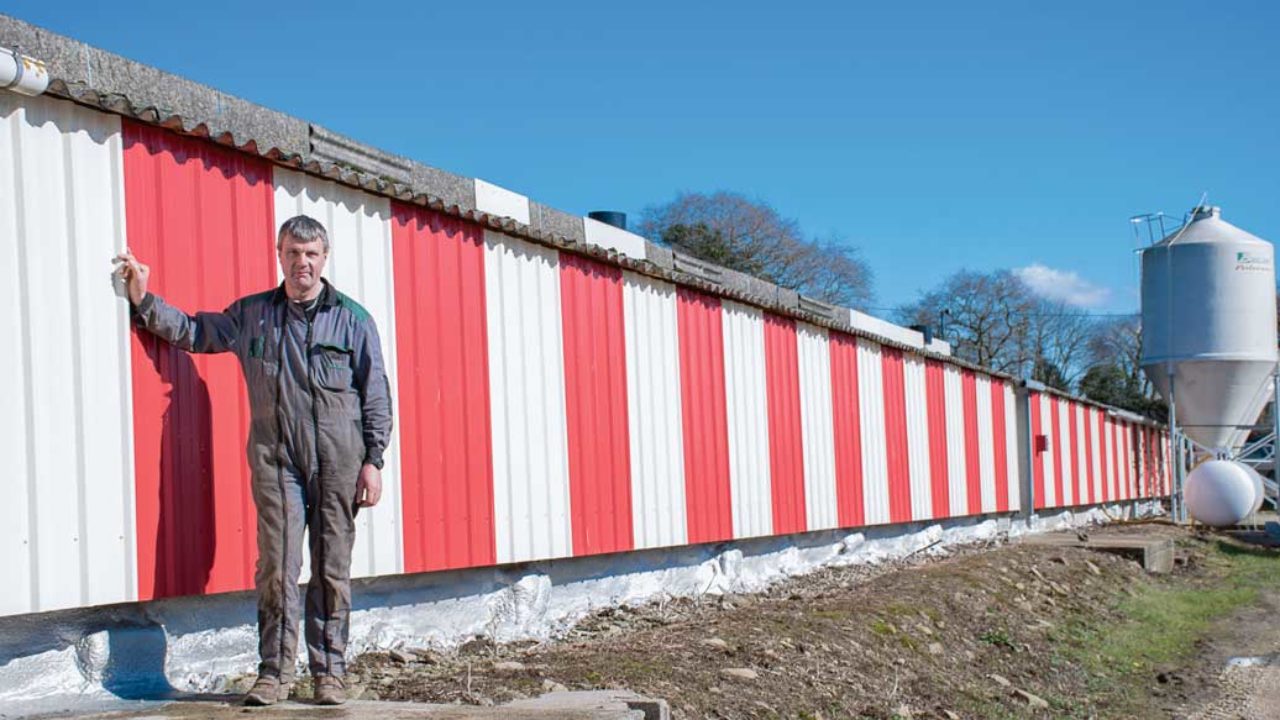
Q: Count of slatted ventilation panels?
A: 3